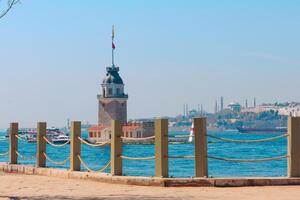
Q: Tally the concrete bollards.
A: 7